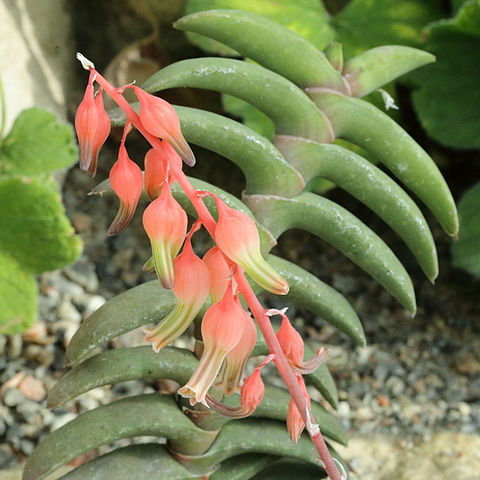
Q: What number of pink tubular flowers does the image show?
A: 14